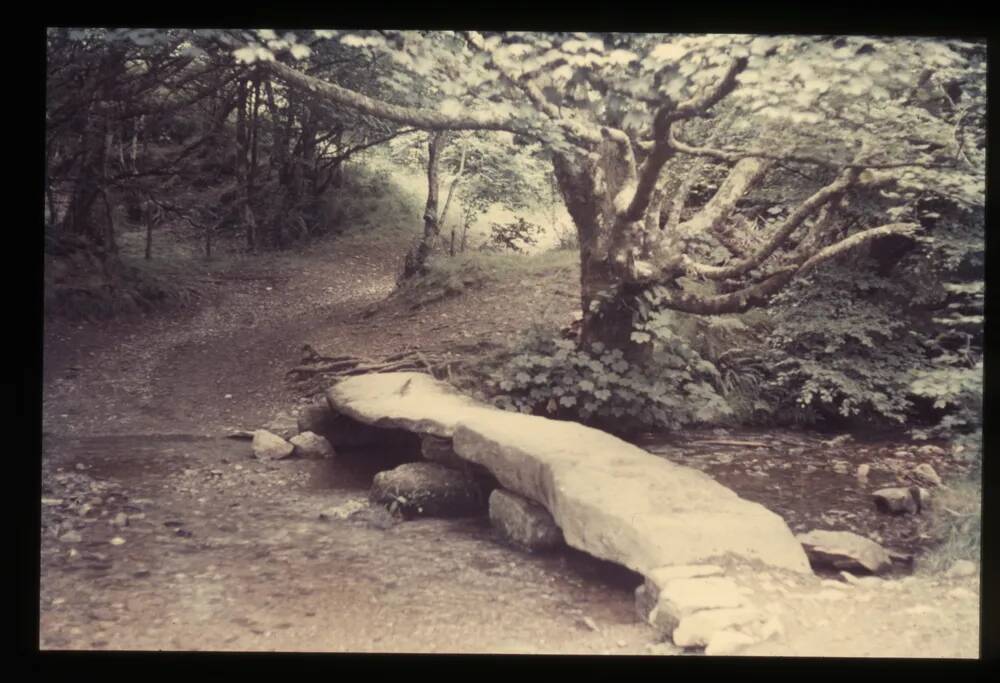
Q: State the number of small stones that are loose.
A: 2